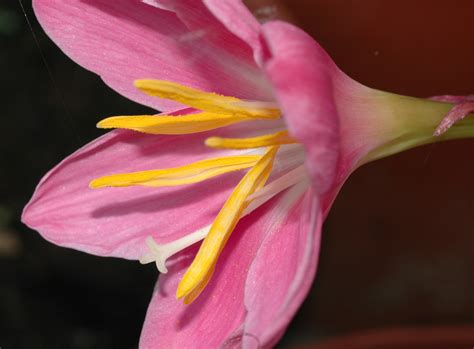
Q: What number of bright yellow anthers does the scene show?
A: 5